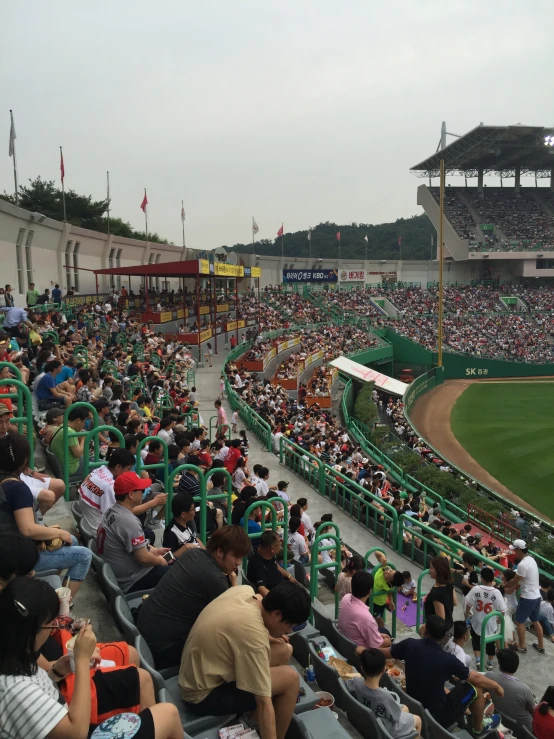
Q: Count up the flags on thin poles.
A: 12